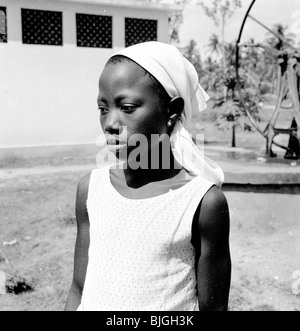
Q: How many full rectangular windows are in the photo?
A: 2